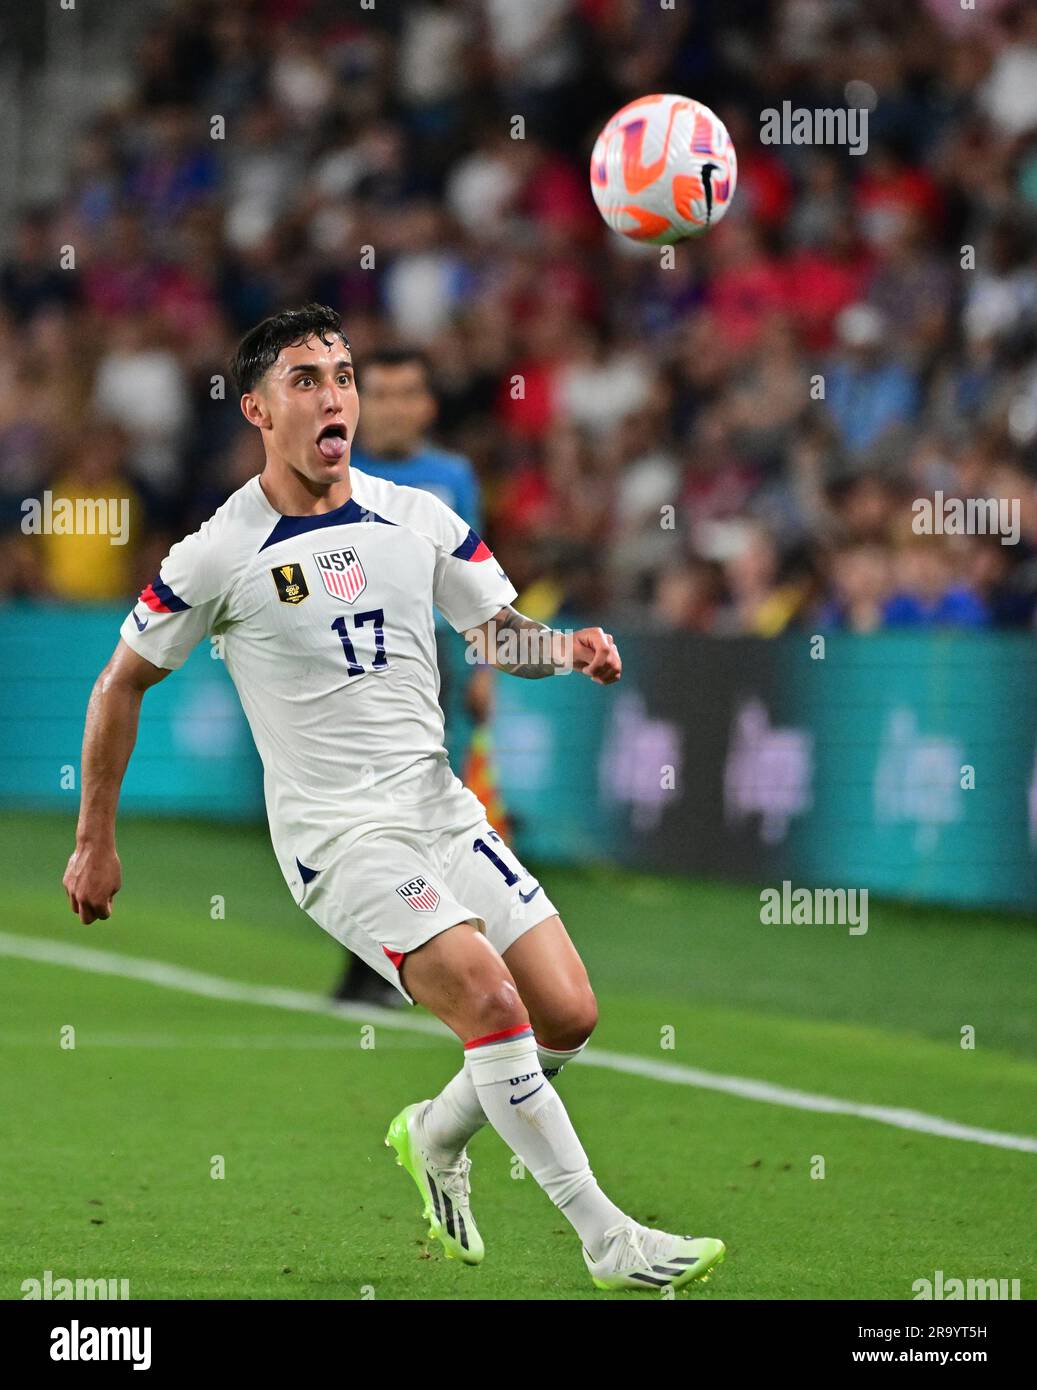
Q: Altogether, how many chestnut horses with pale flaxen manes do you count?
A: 0